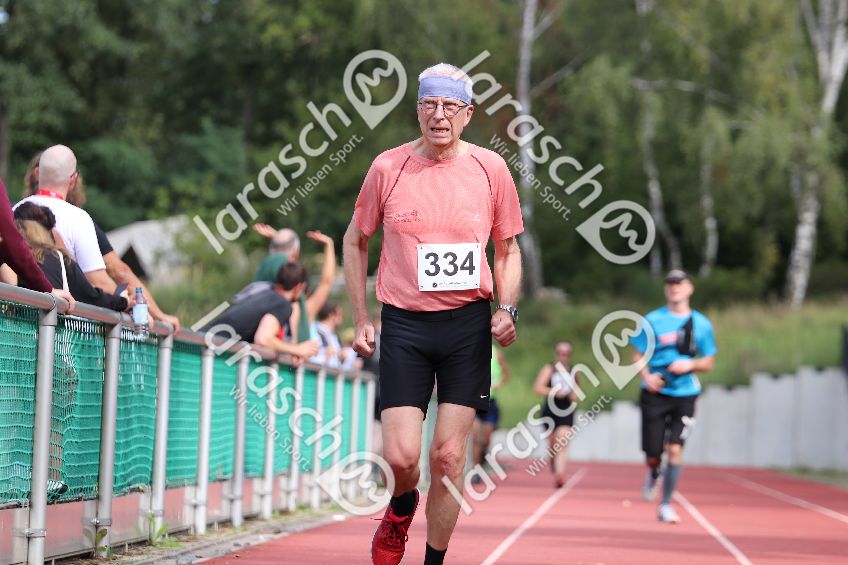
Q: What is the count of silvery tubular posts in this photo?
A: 11